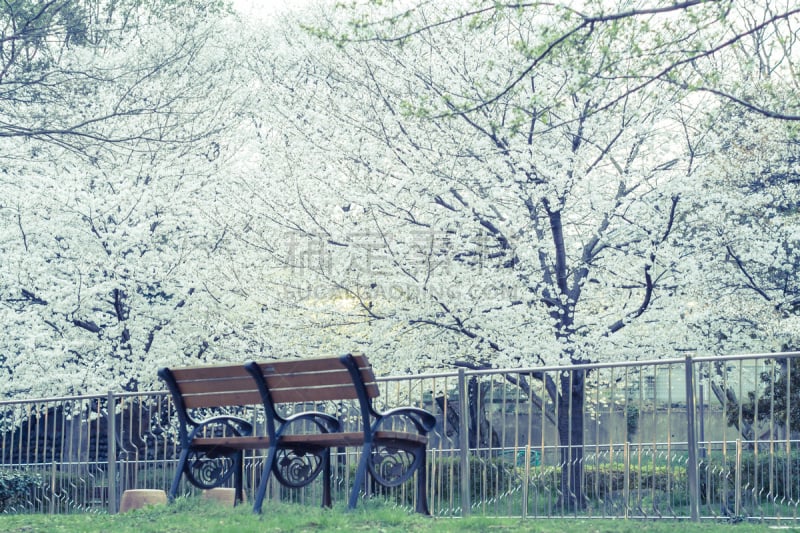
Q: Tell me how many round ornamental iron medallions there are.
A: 3